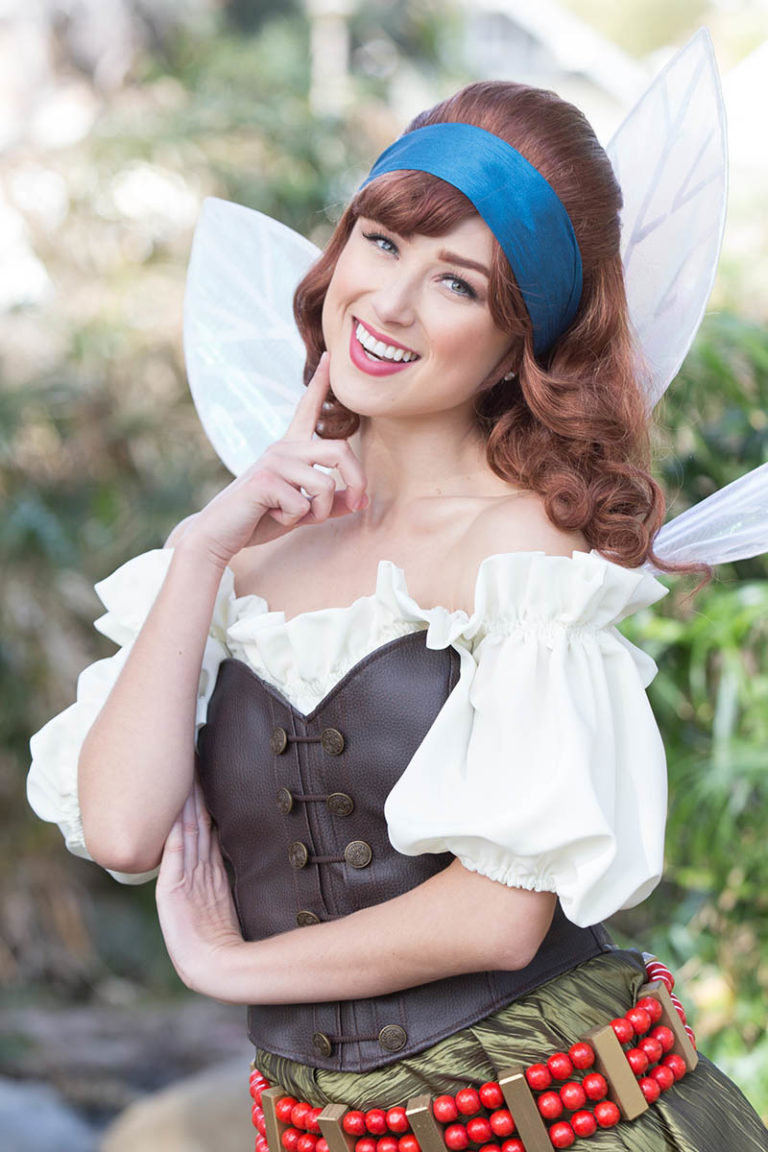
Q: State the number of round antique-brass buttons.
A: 9